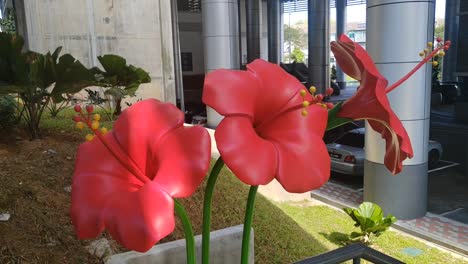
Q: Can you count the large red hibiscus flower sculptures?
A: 3